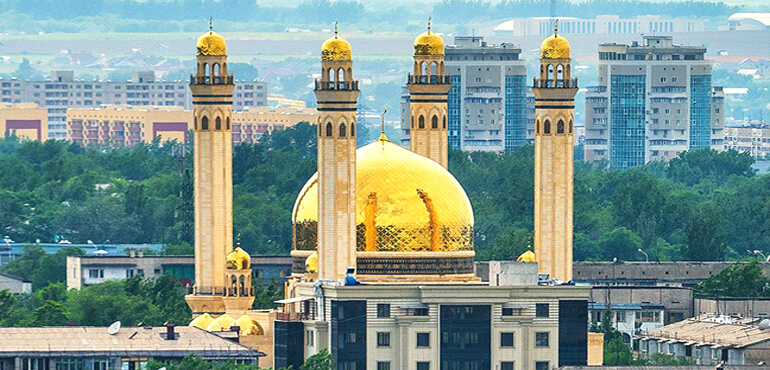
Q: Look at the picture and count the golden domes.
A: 11